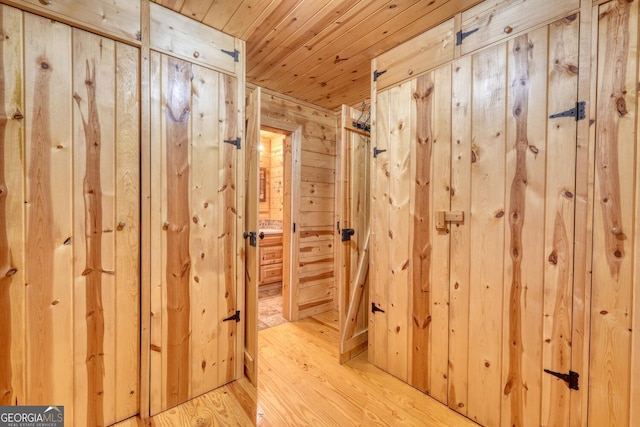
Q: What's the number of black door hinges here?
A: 9